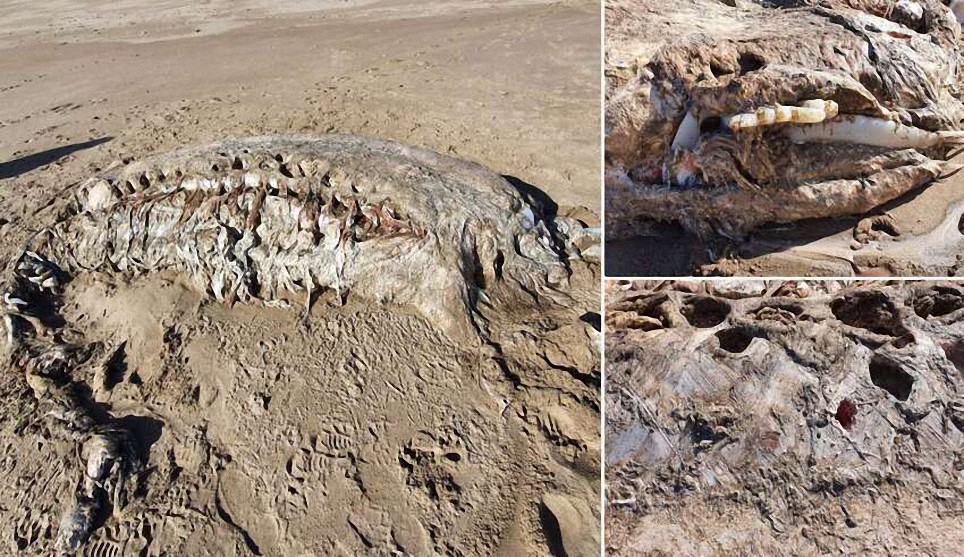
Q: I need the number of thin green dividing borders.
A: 0